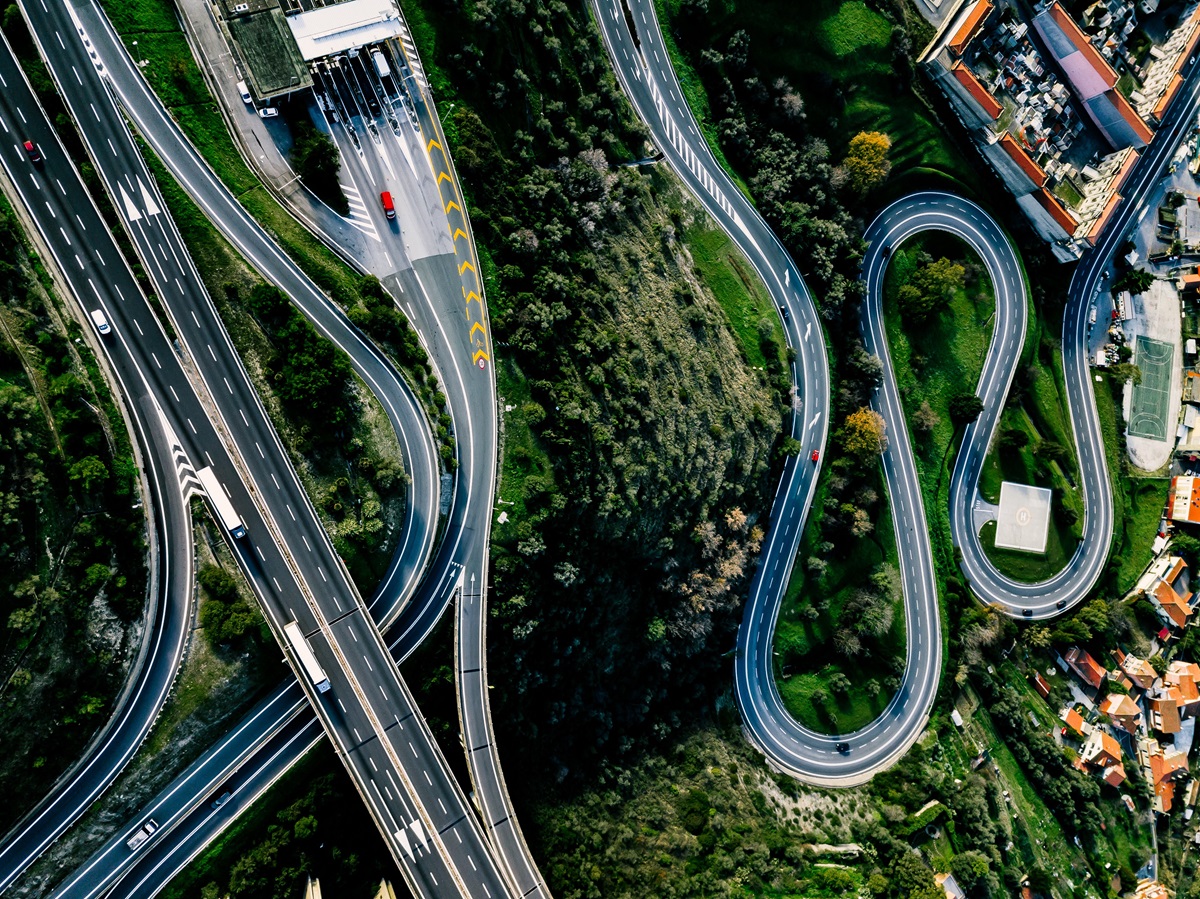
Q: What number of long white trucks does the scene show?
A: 2